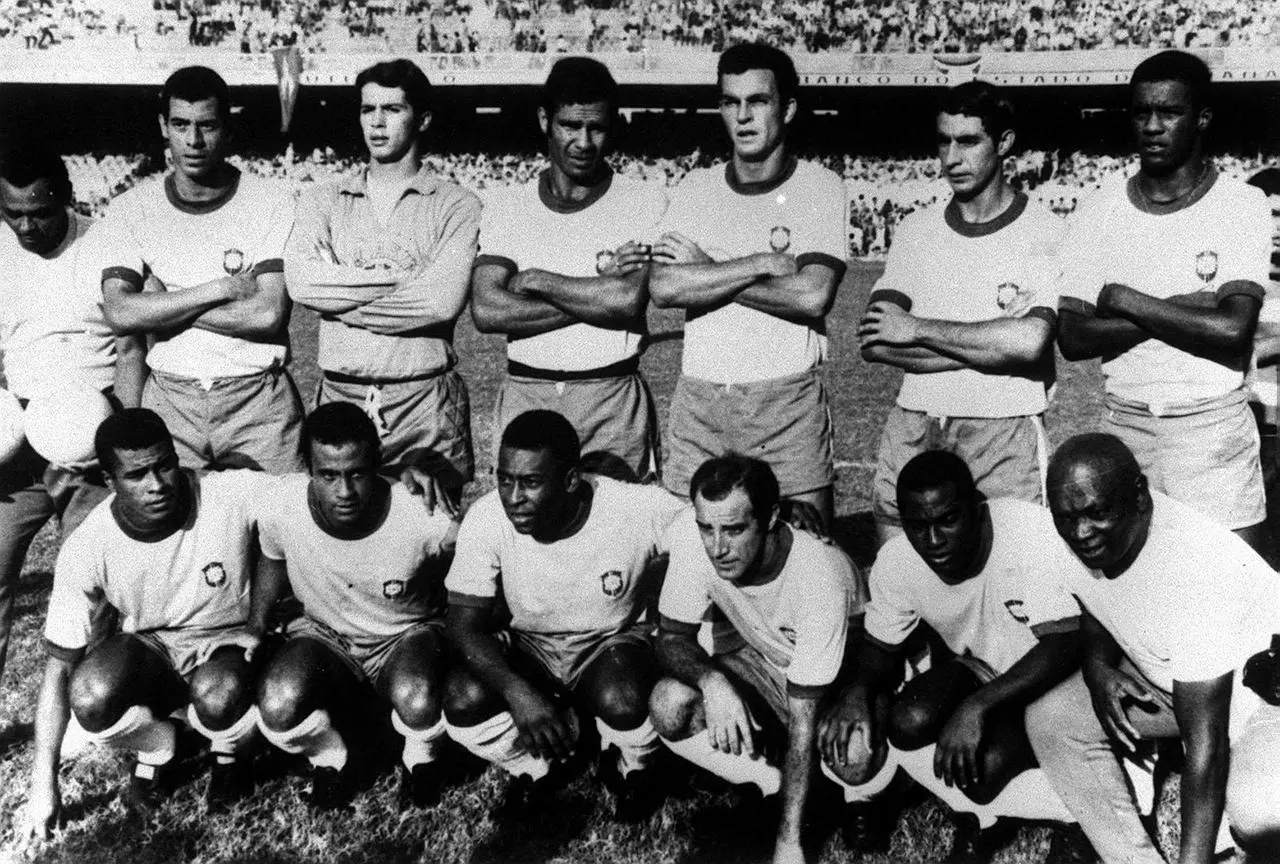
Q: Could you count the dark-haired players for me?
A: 11